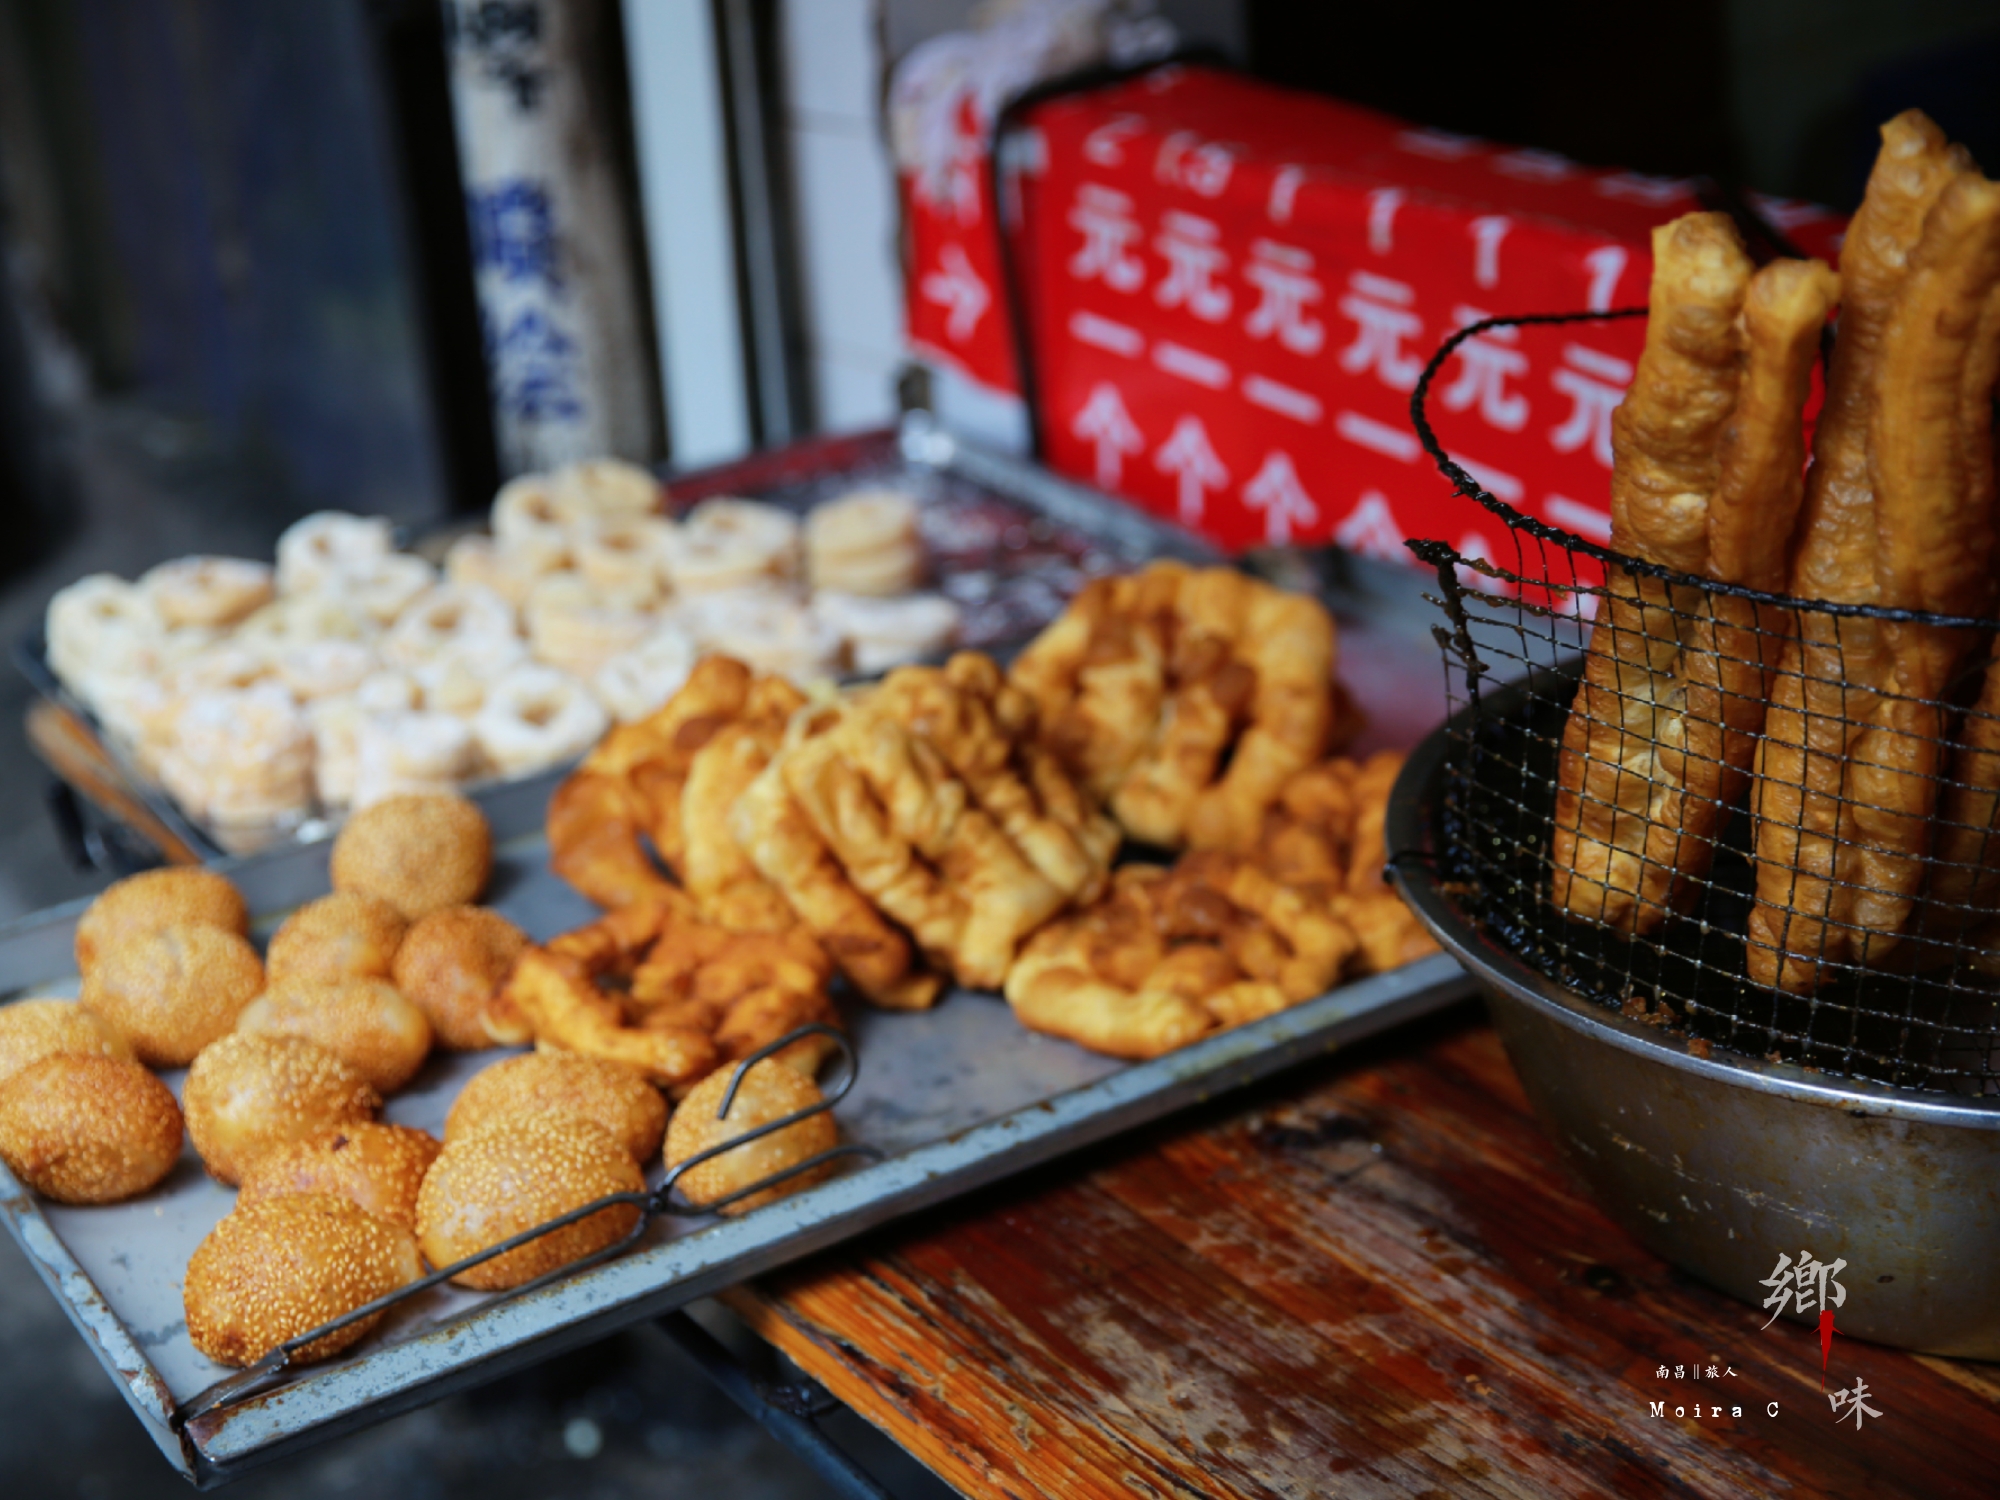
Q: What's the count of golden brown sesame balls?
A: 14